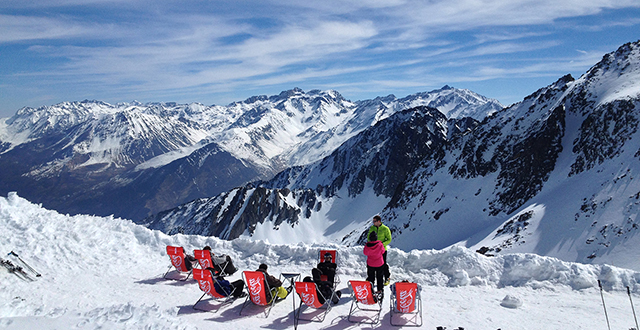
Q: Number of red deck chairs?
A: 8